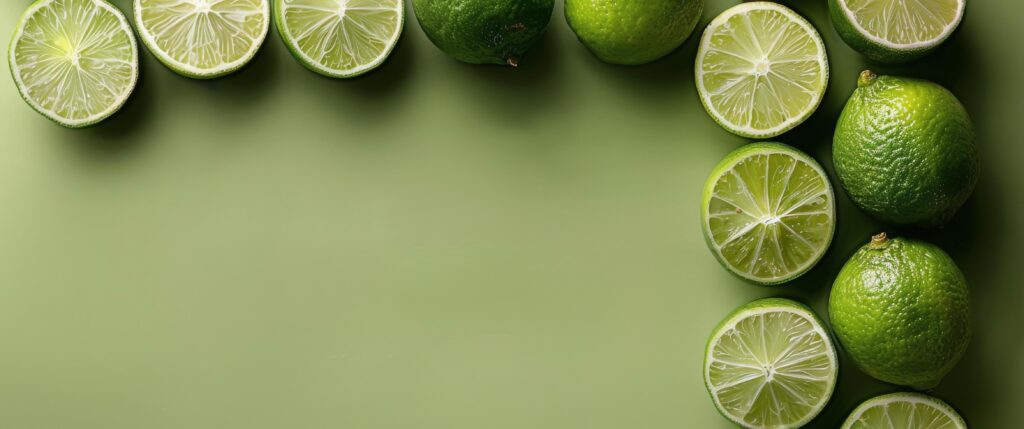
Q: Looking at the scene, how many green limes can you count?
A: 12